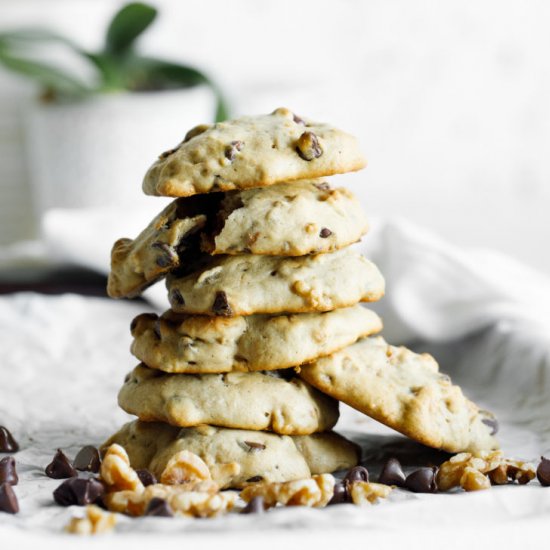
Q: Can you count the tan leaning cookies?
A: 1